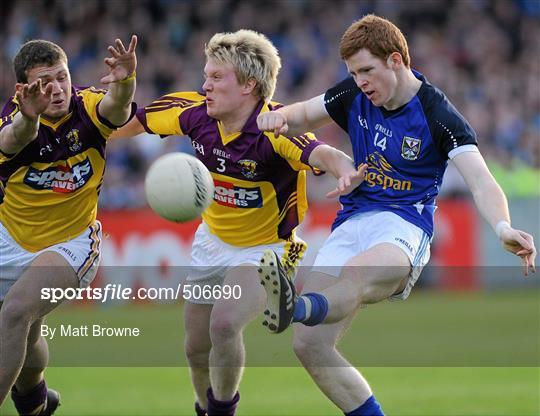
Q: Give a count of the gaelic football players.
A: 3